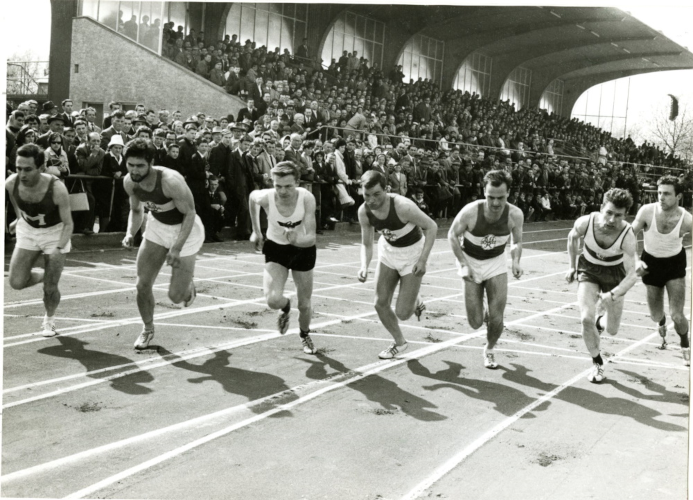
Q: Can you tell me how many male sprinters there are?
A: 7